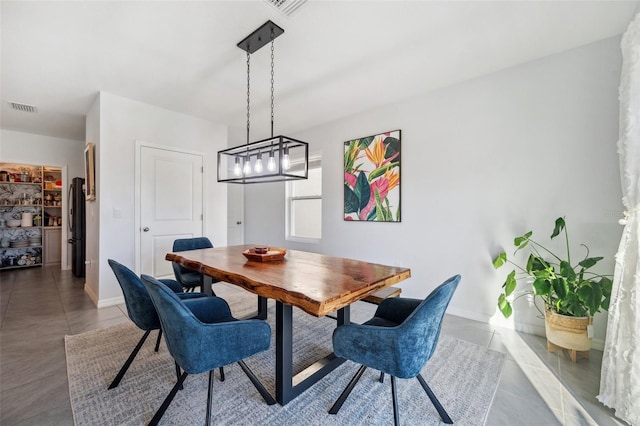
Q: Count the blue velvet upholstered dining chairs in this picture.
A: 4